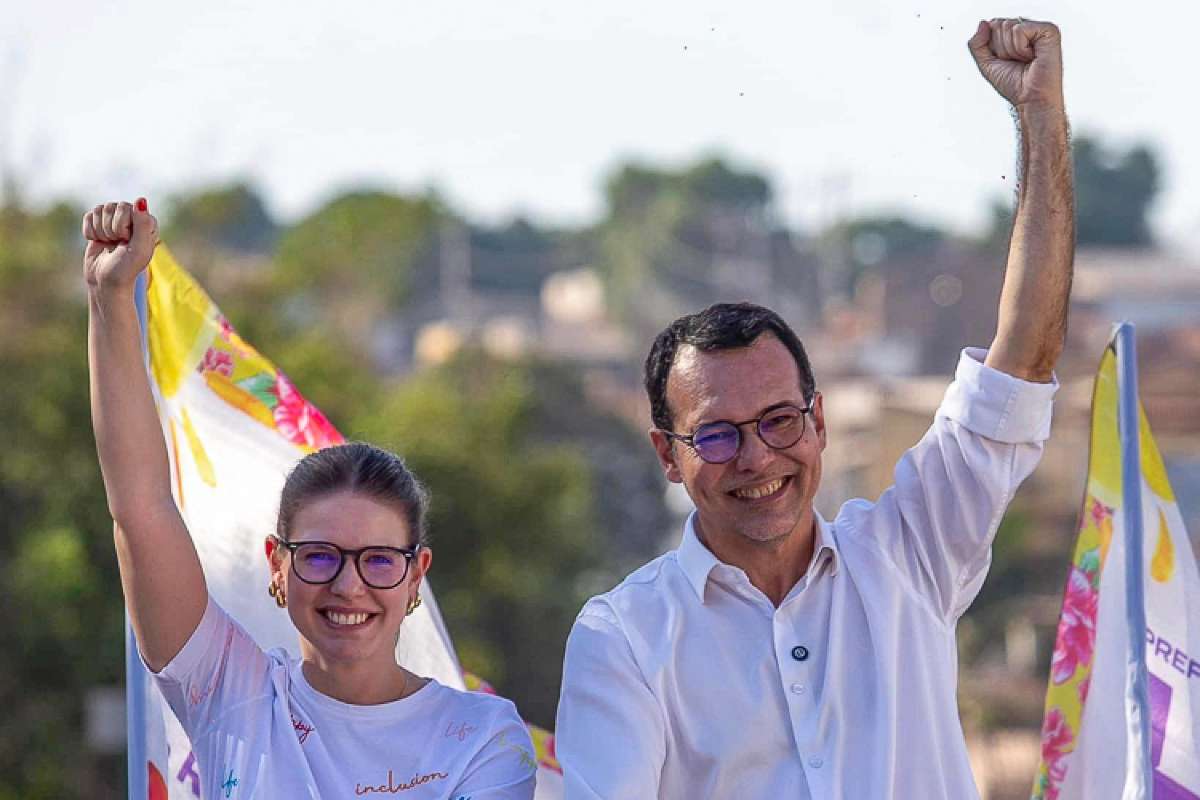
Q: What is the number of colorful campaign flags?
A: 2